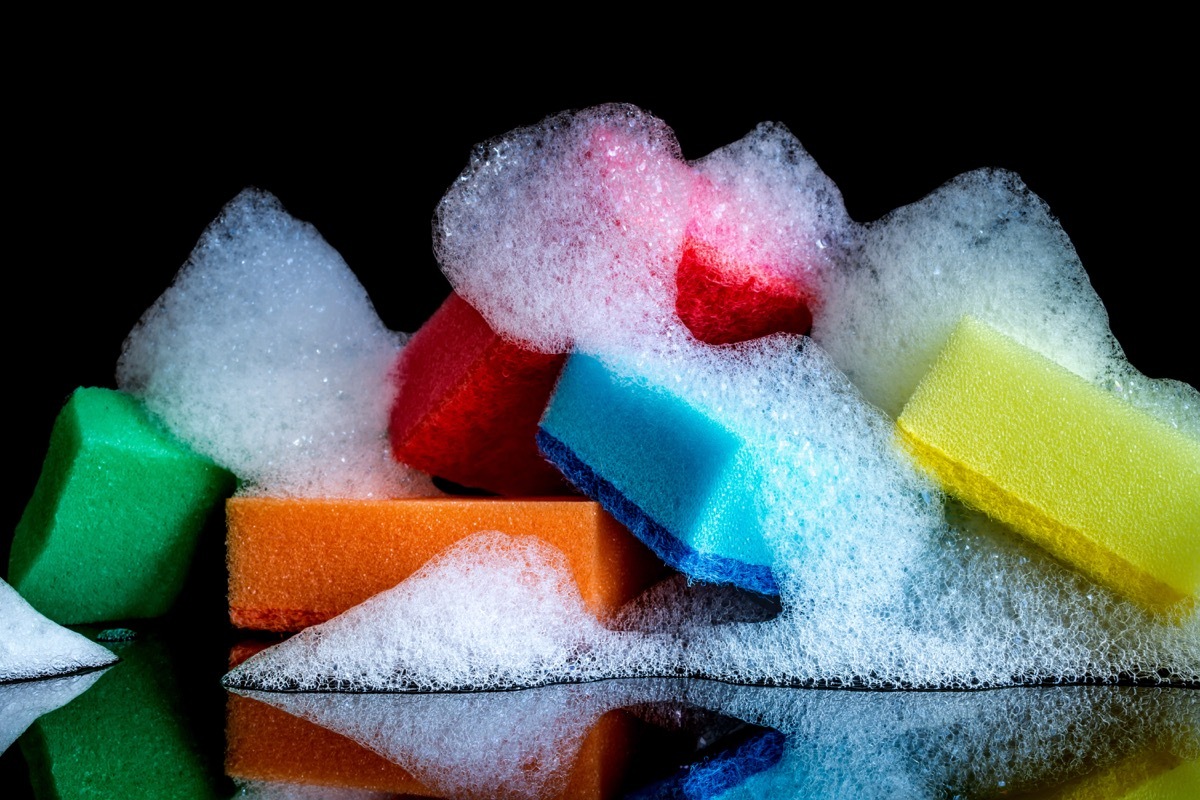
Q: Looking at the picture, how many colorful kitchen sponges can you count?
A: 6